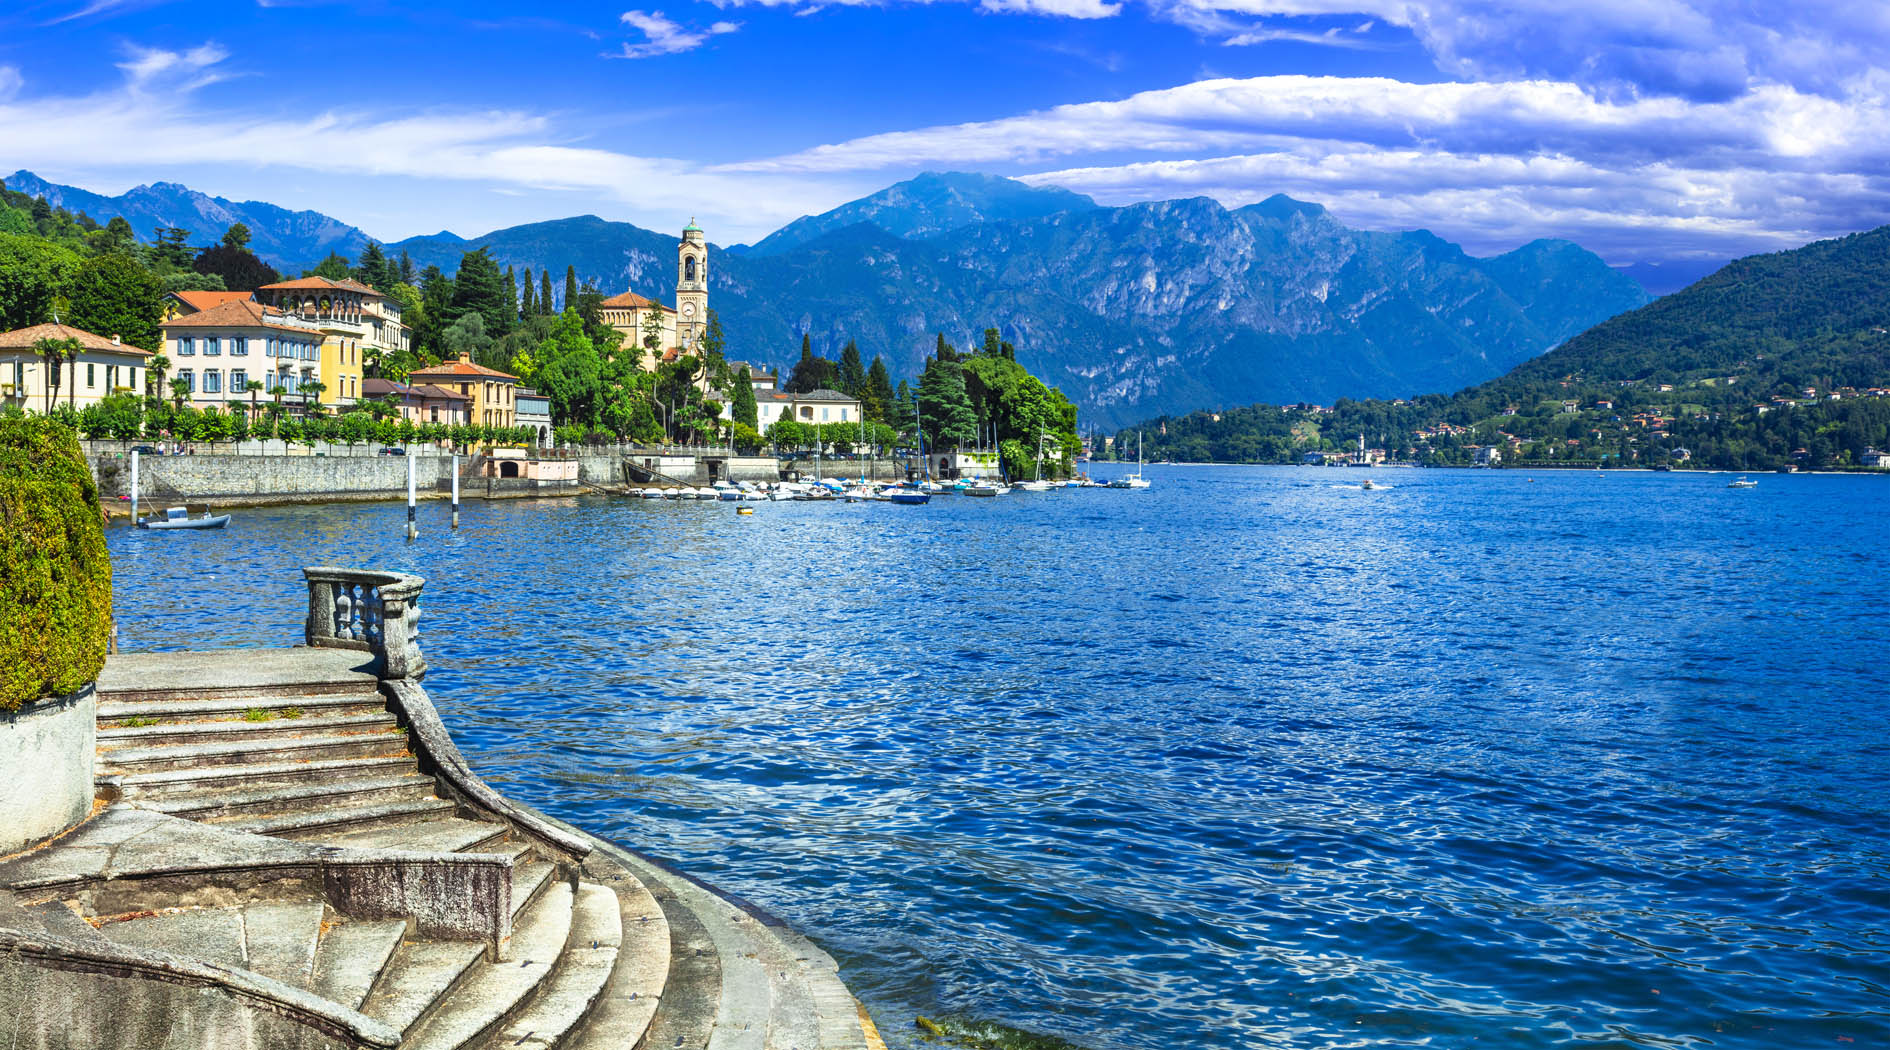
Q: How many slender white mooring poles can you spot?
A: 3